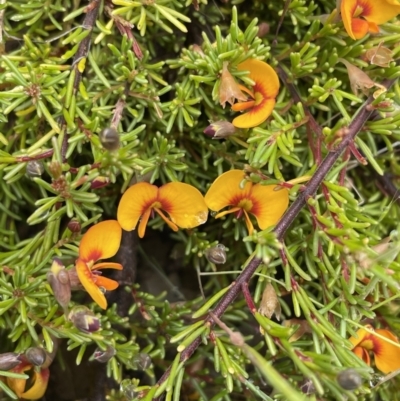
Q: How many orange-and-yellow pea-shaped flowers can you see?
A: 7